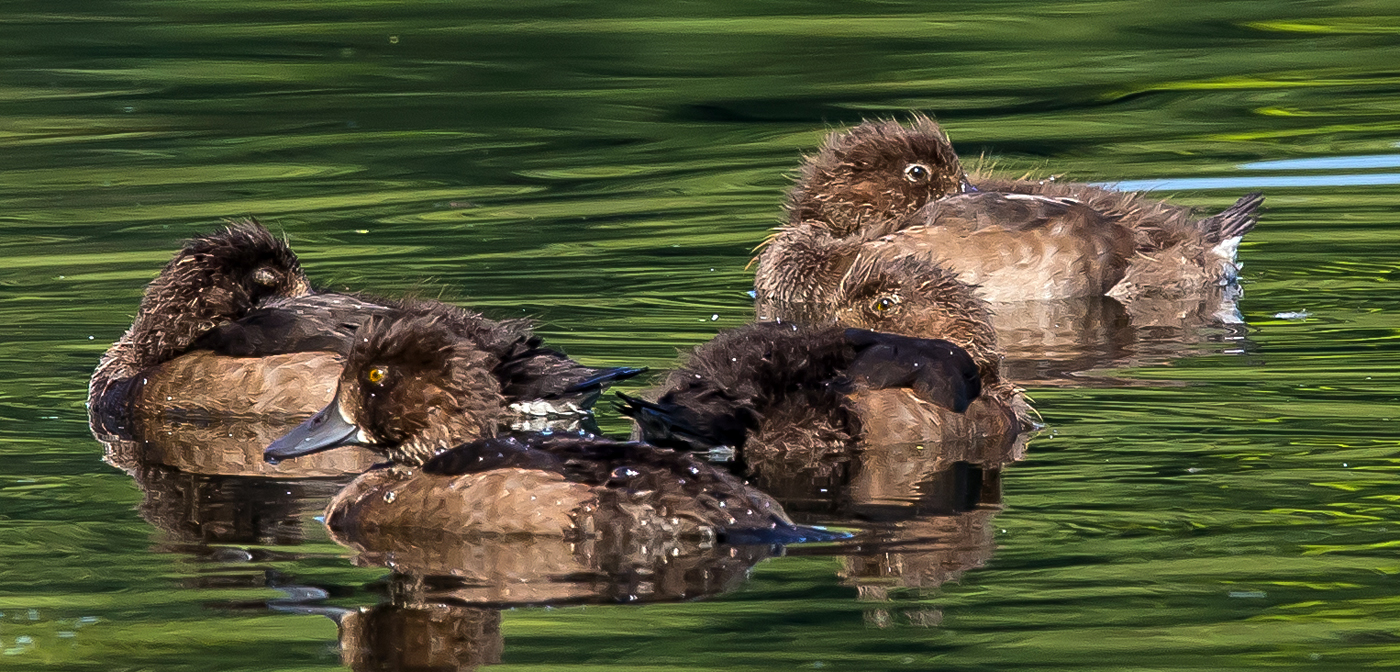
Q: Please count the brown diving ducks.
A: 4